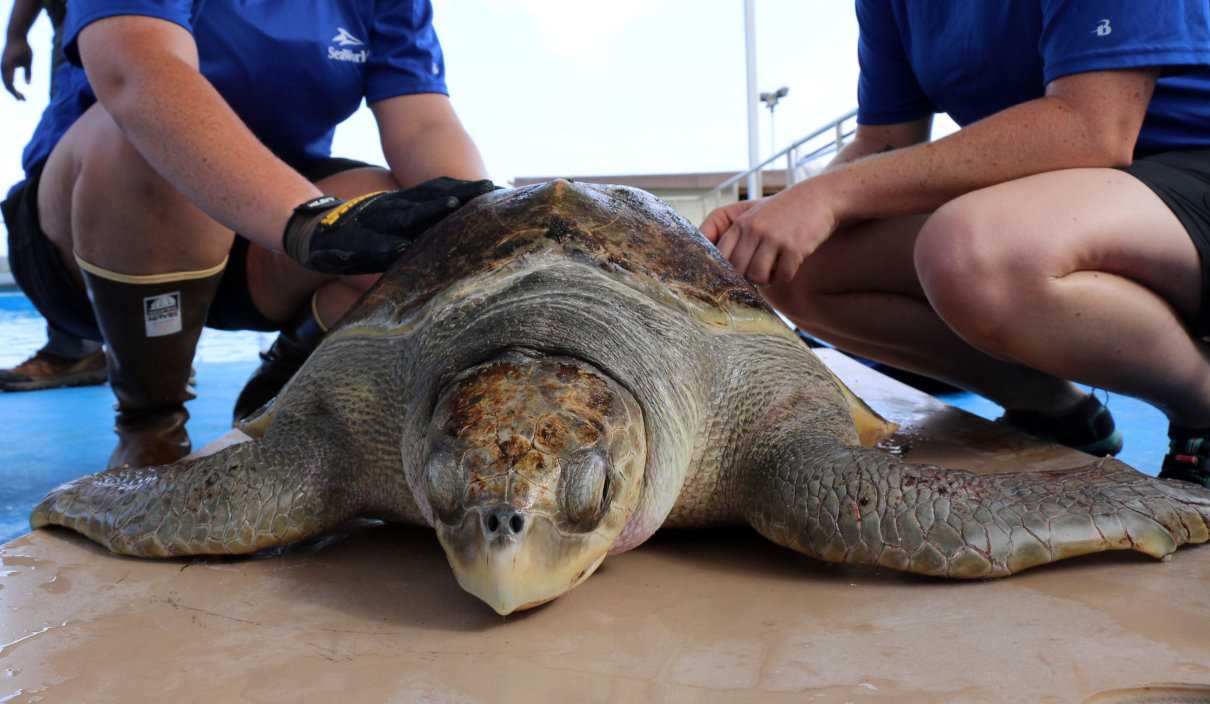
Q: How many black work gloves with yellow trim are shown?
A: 1